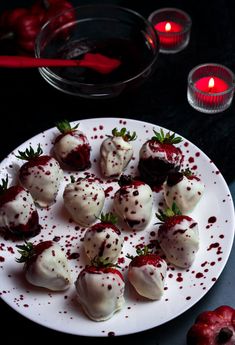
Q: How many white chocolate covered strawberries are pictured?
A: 13